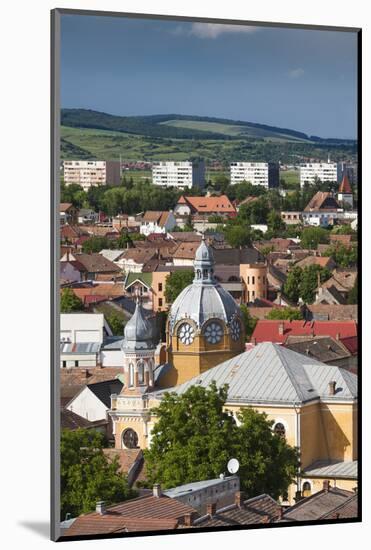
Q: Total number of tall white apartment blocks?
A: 4